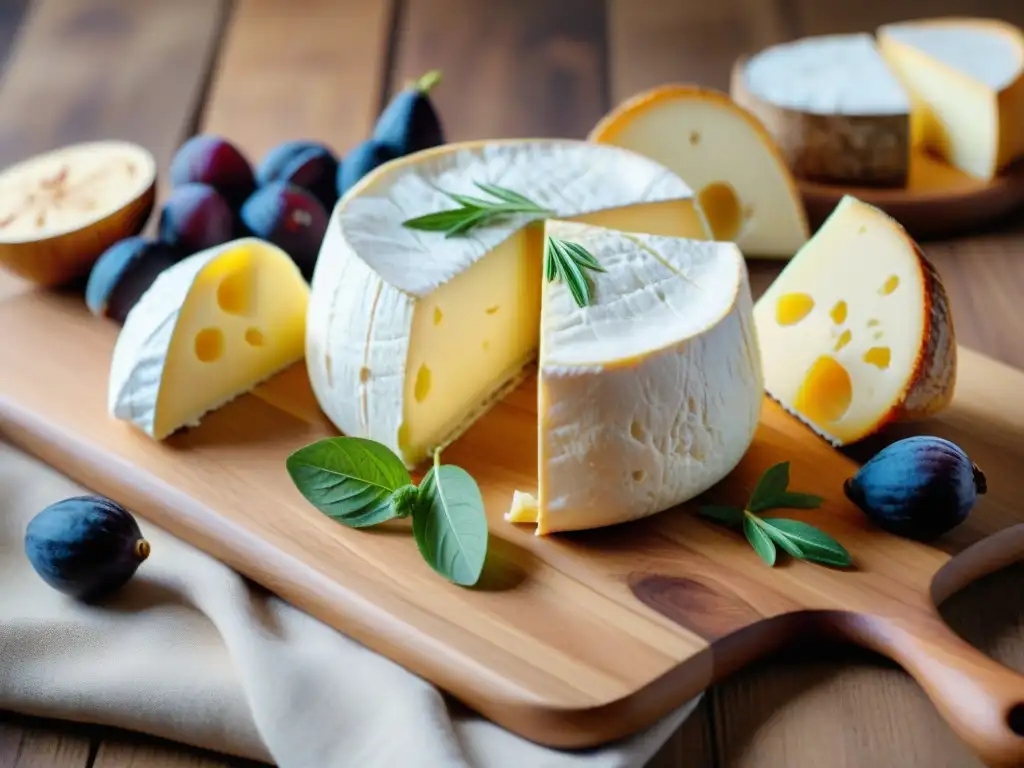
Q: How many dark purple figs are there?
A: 9